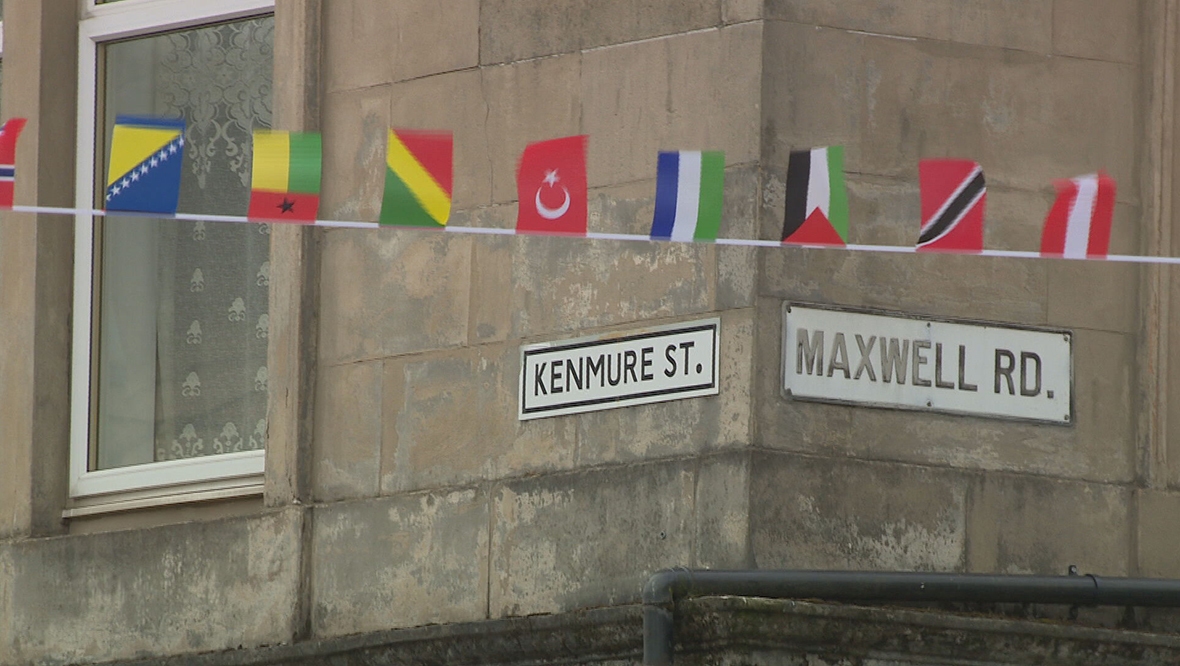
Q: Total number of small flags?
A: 9